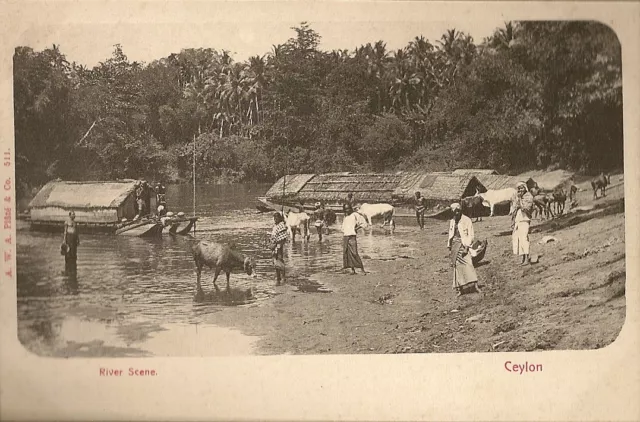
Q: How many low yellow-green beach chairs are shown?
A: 0